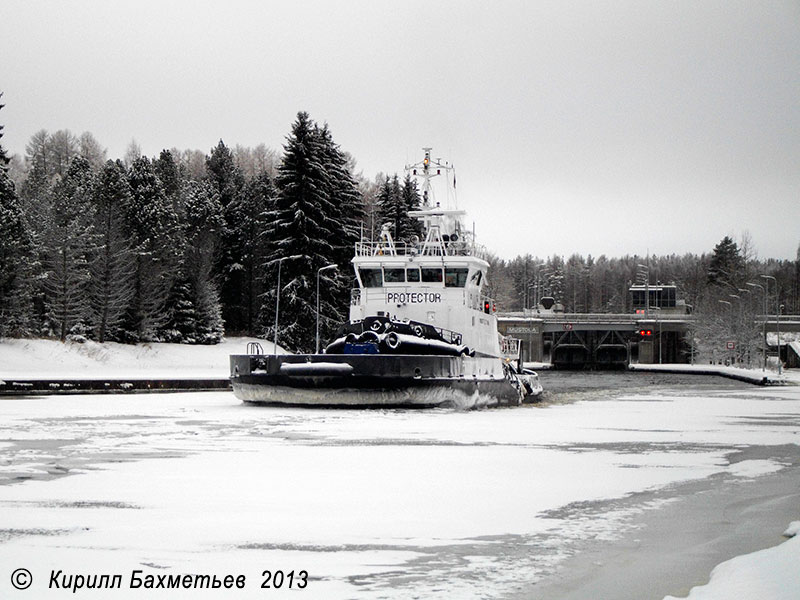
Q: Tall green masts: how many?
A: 0